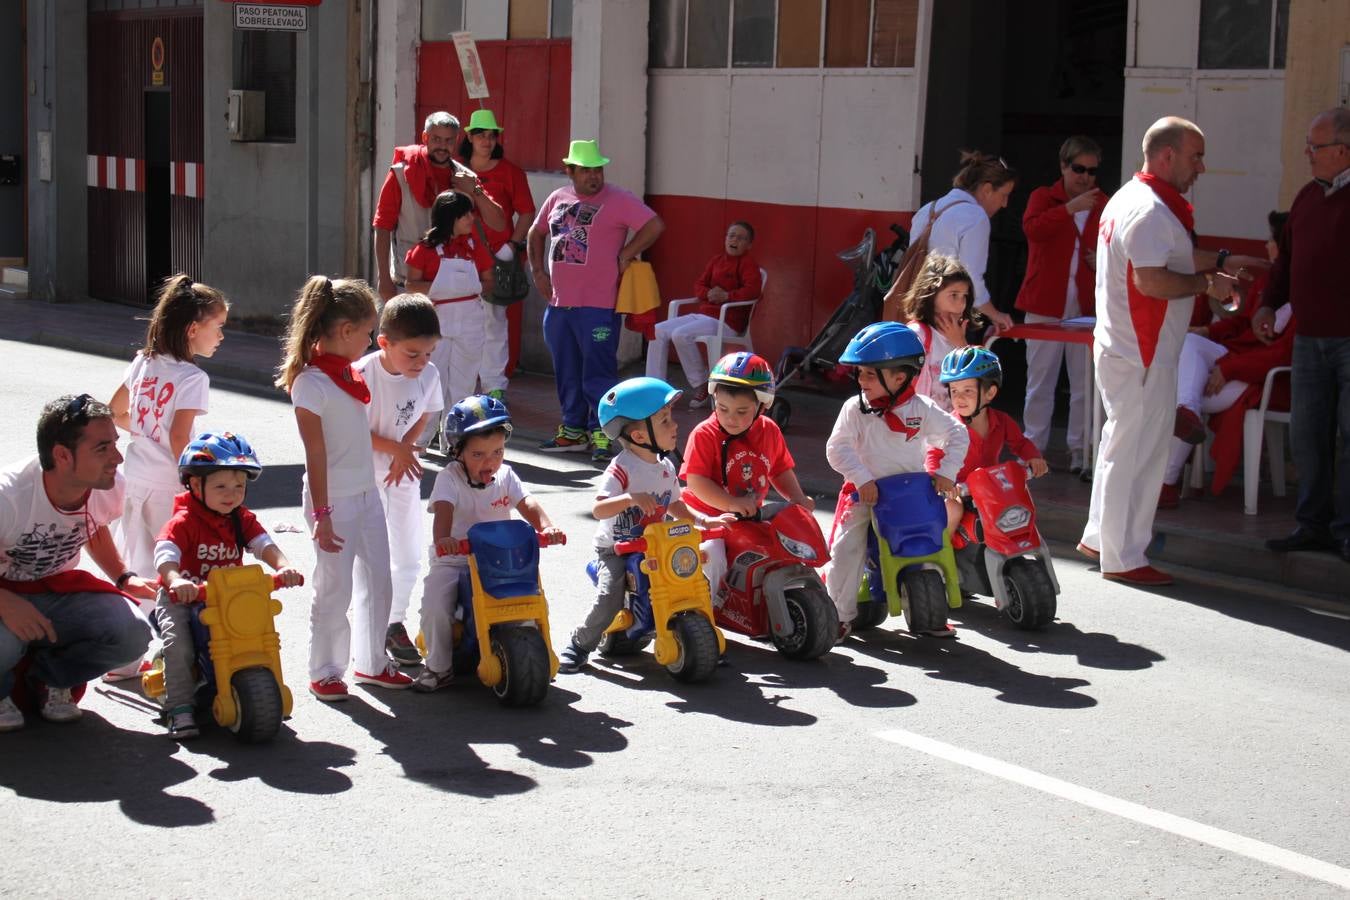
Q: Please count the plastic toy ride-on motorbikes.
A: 6